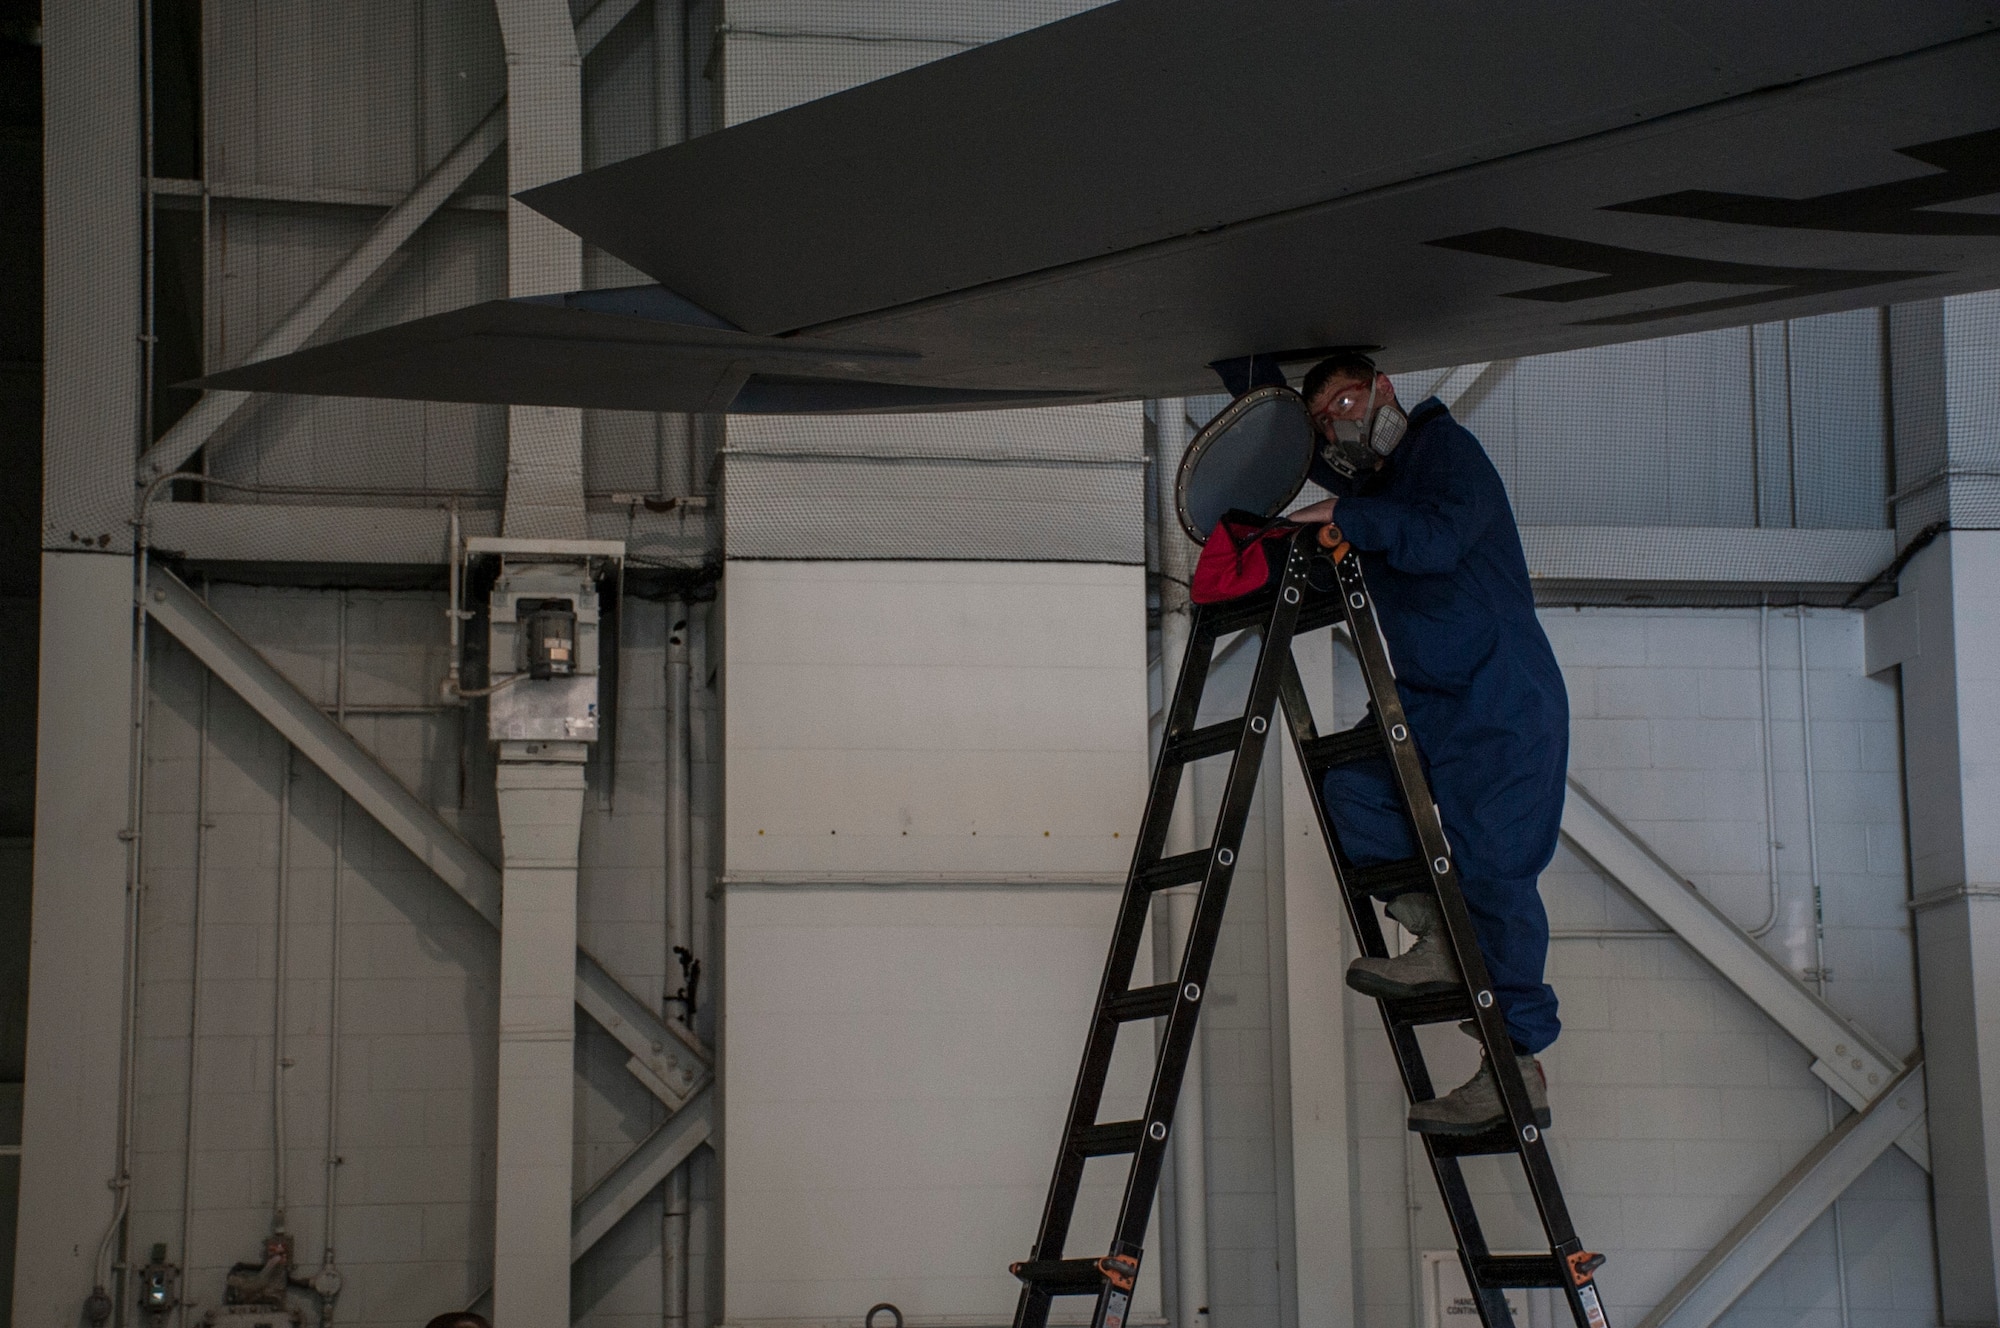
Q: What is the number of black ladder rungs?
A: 12